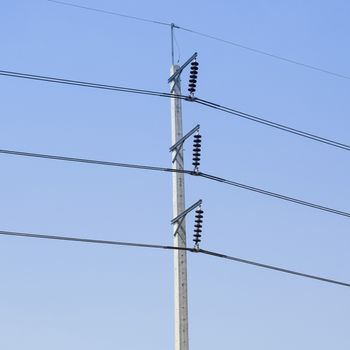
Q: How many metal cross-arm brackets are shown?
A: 3